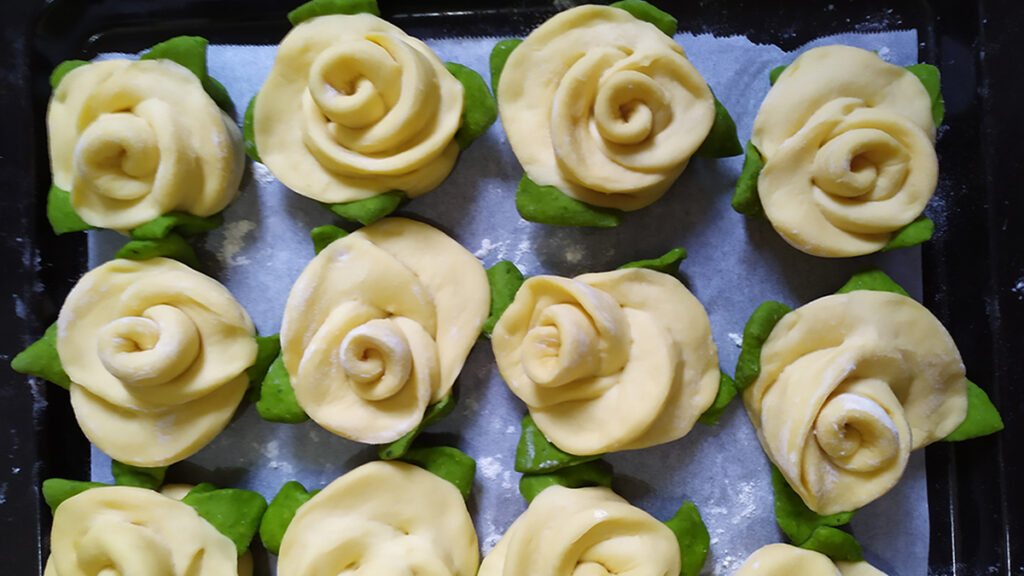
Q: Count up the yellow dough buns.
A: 12